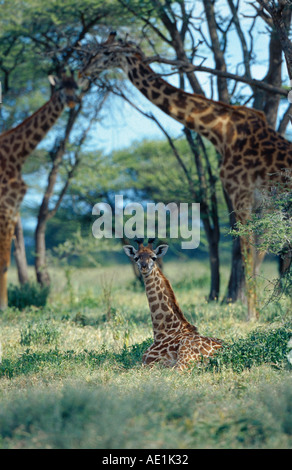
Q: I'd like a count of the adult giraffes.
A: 2